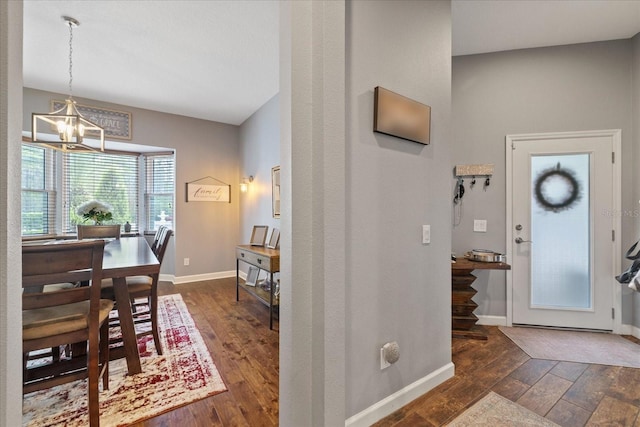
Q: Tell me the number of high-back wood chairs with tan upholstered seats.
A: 3